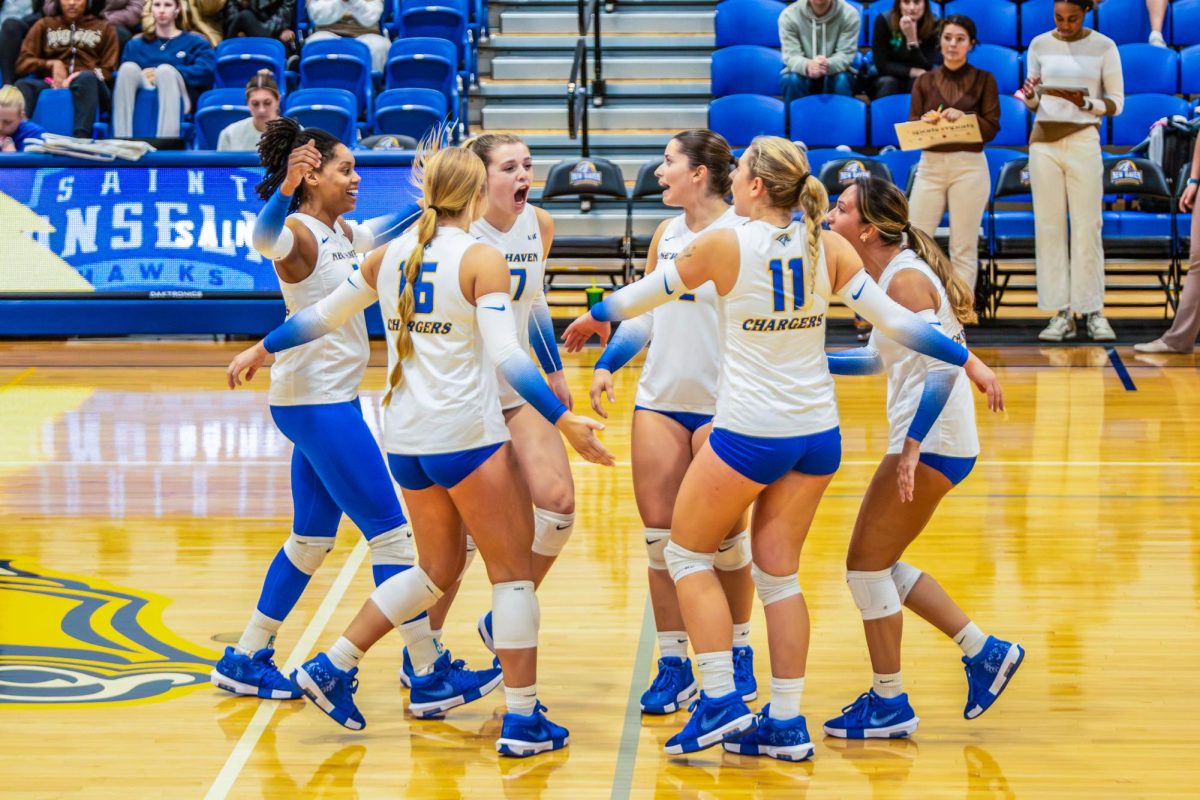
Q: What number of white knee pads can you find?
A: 12